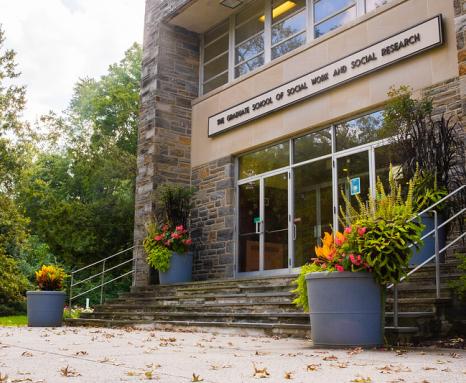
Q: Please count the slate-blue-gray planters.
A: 4